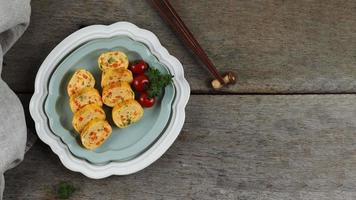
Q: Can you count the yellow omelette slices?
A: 8